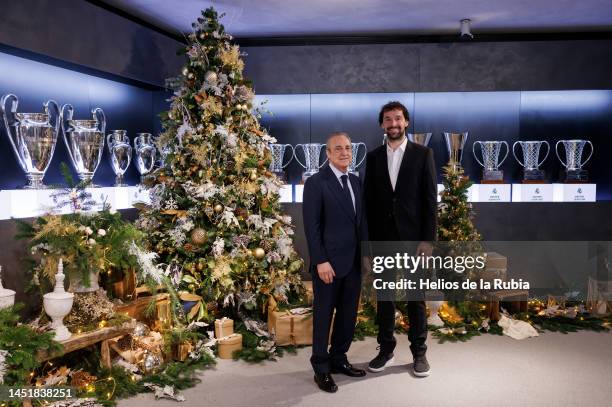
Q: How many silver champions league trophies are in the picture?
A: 2